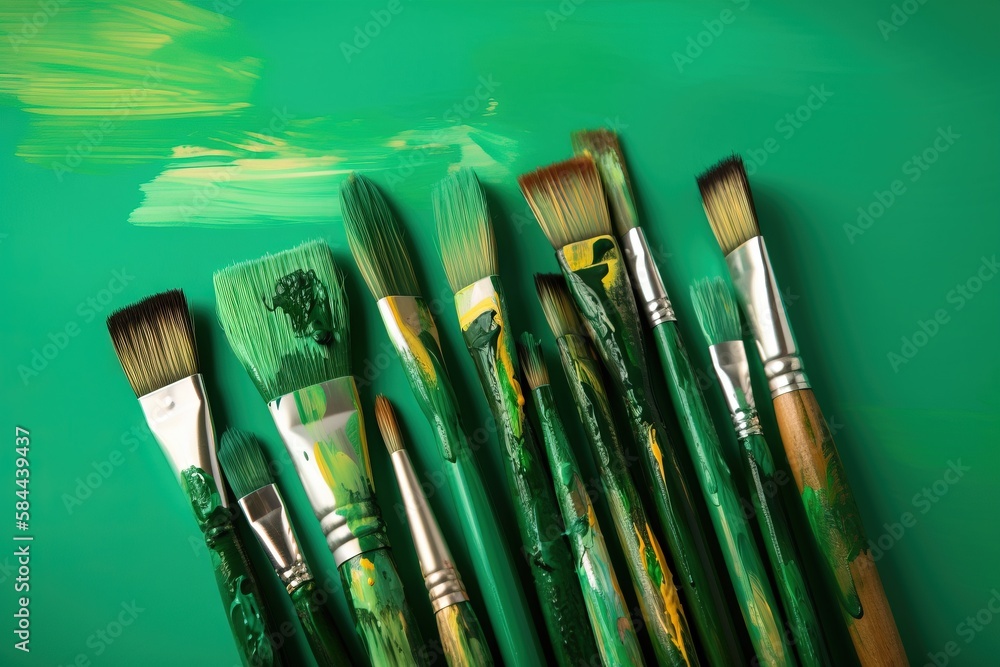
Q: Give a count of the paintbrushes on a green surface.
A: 12